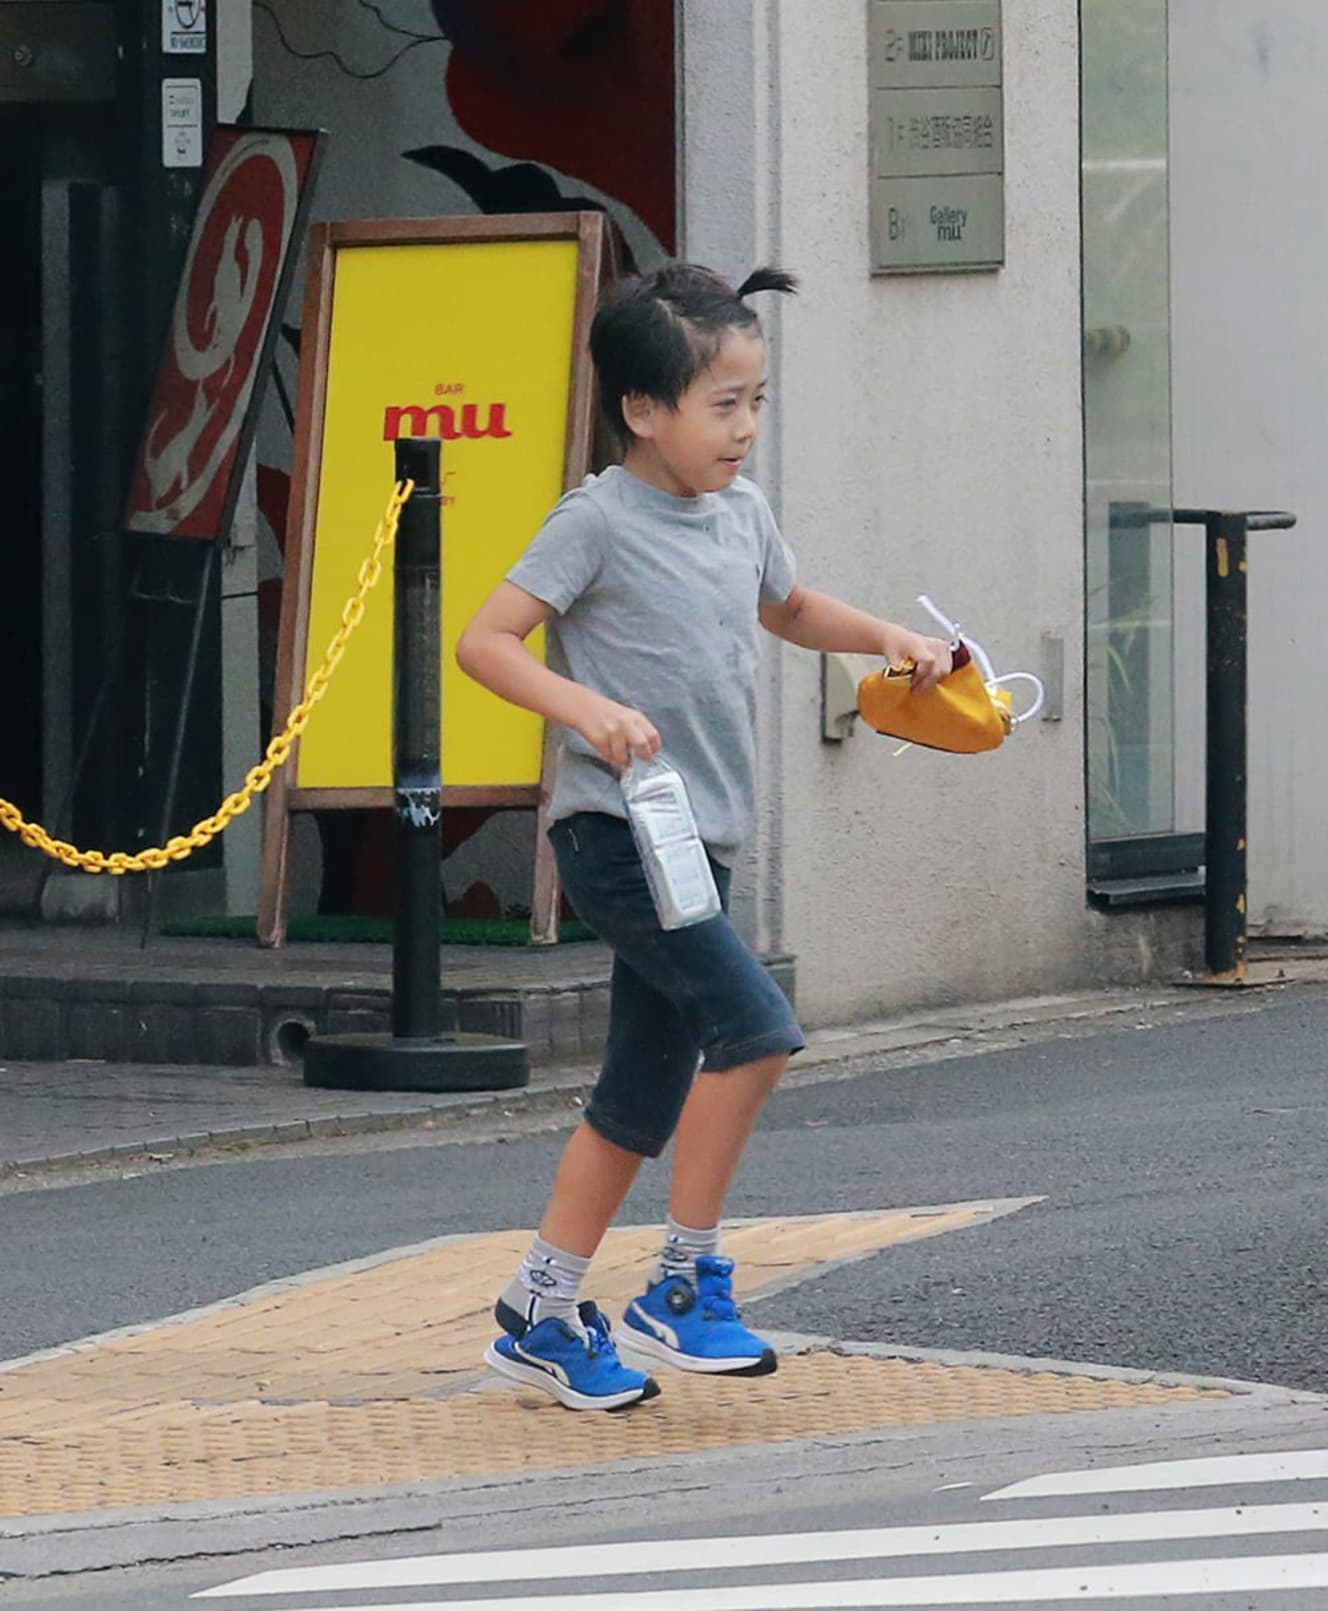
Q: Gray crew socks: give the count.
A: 2